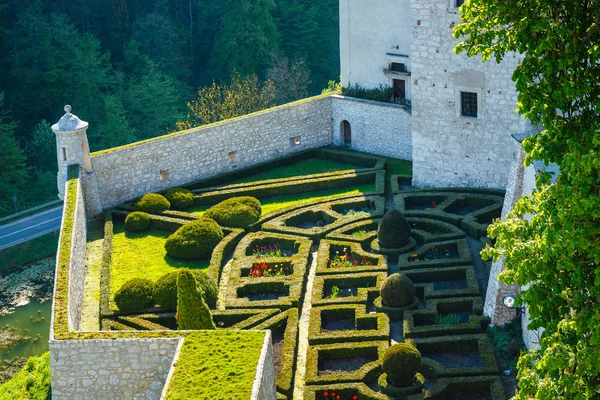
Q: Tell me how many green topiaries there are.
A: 11